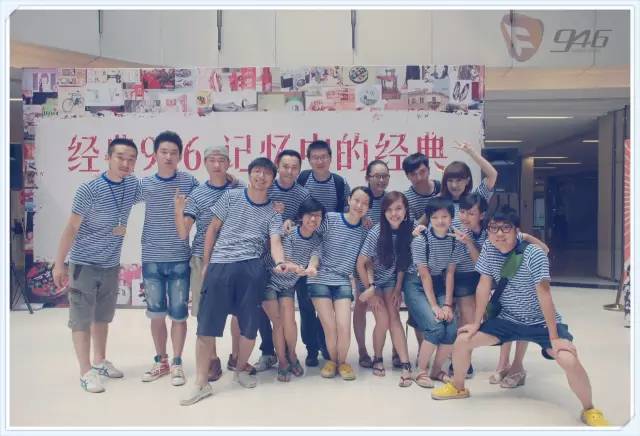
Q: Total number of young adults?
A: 15